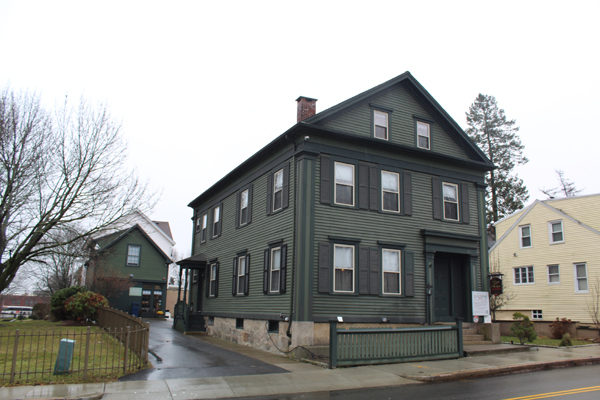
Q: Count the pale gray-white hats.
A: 0